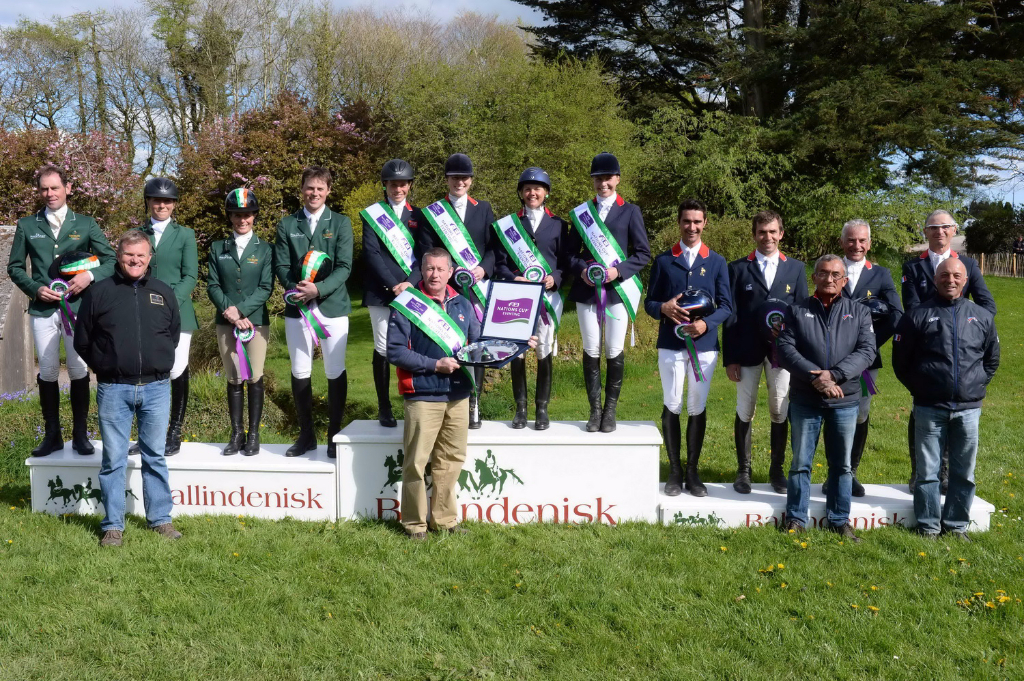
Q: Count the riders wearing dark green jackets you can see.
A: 4